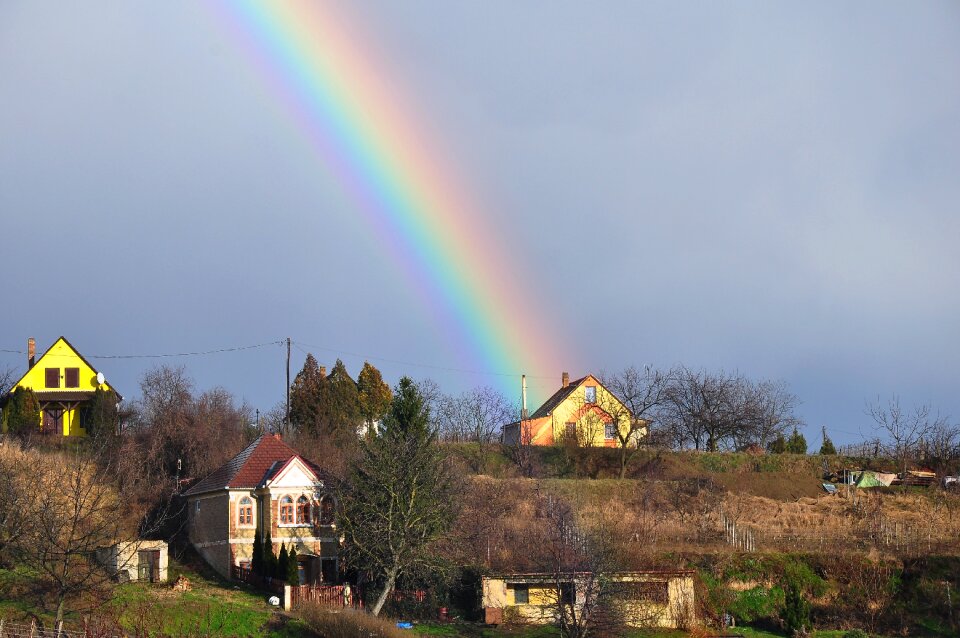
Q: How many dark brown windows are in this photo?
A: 2